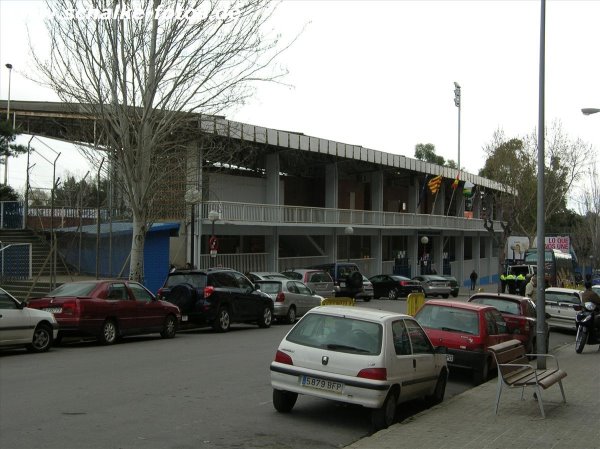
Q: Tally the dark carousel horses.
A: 0